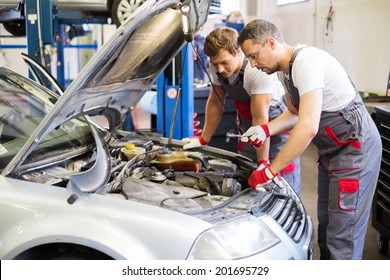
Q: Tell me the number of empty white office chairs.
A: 0